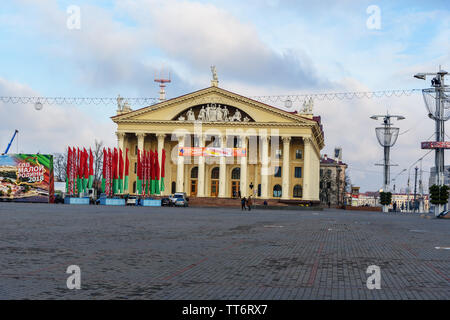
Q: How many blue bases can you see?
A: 3